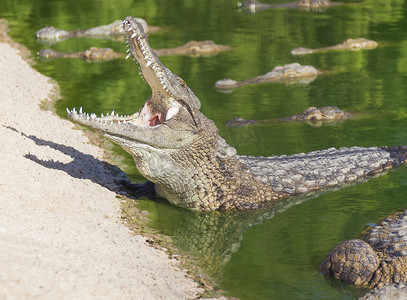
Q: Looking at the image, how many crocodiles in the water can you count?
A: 9